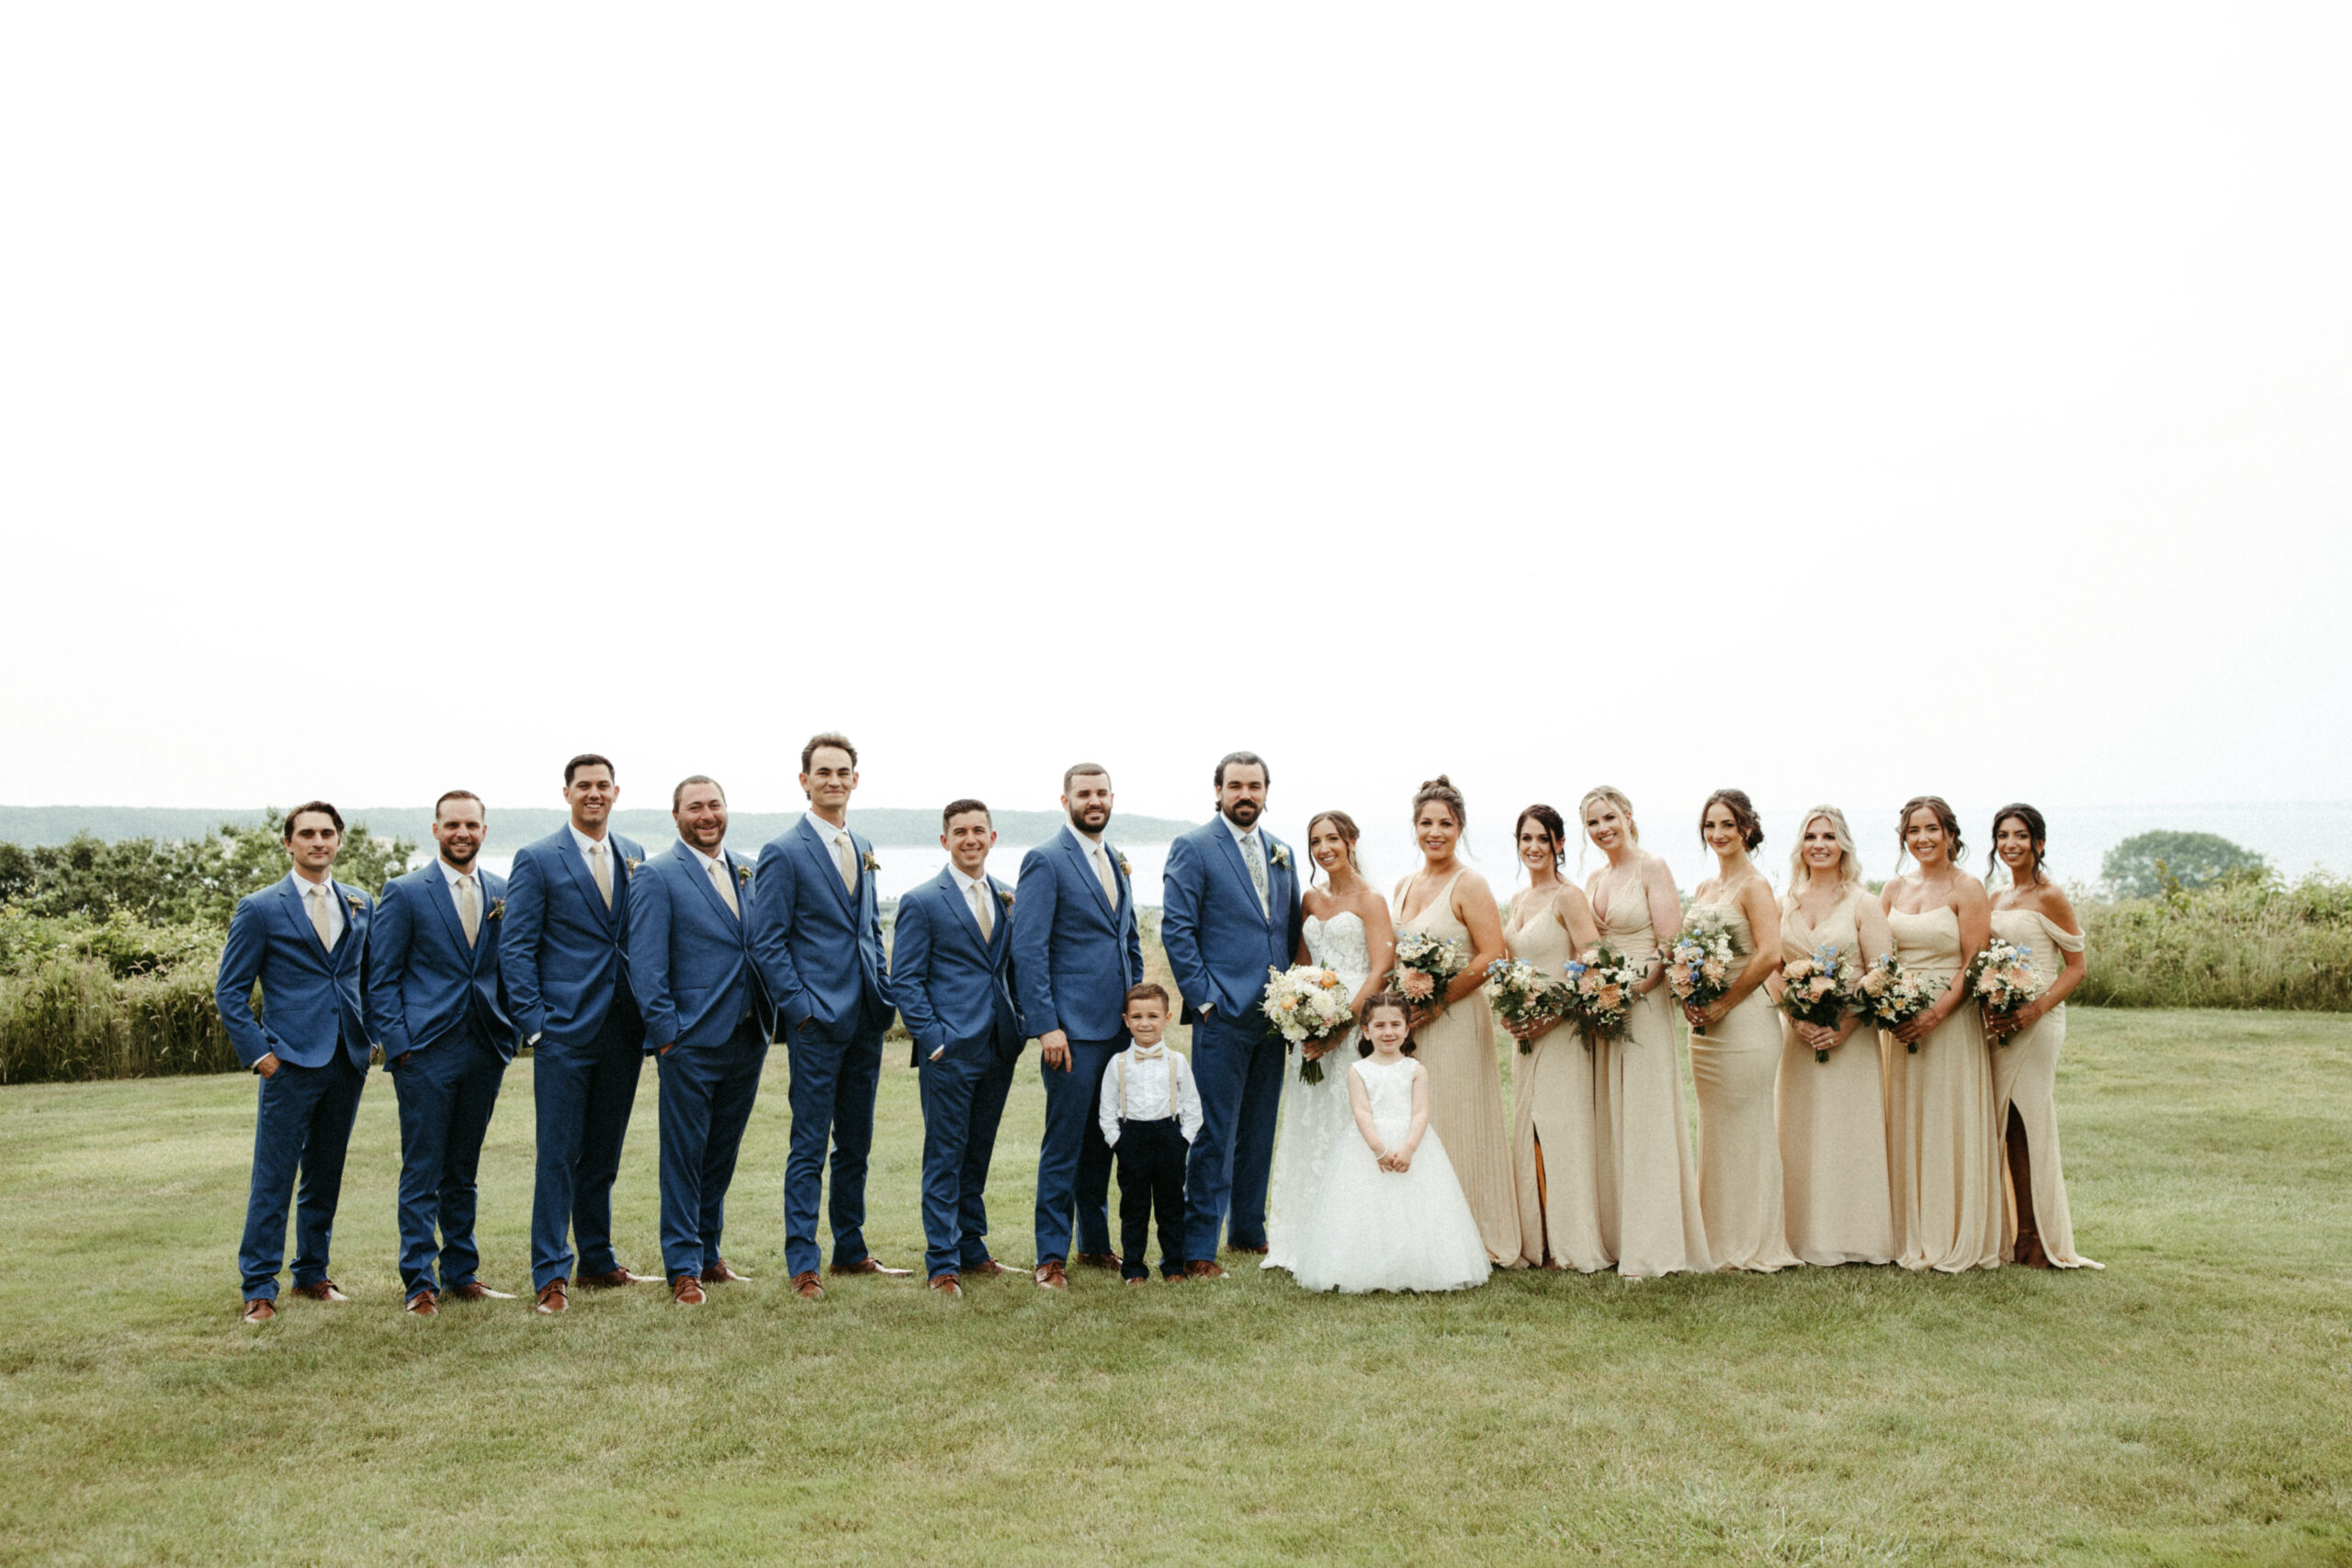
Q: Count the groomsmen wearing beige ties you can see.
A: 7